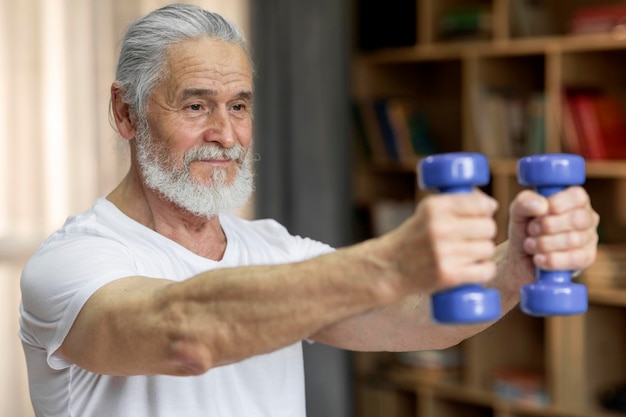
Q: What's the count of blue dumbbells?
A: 2